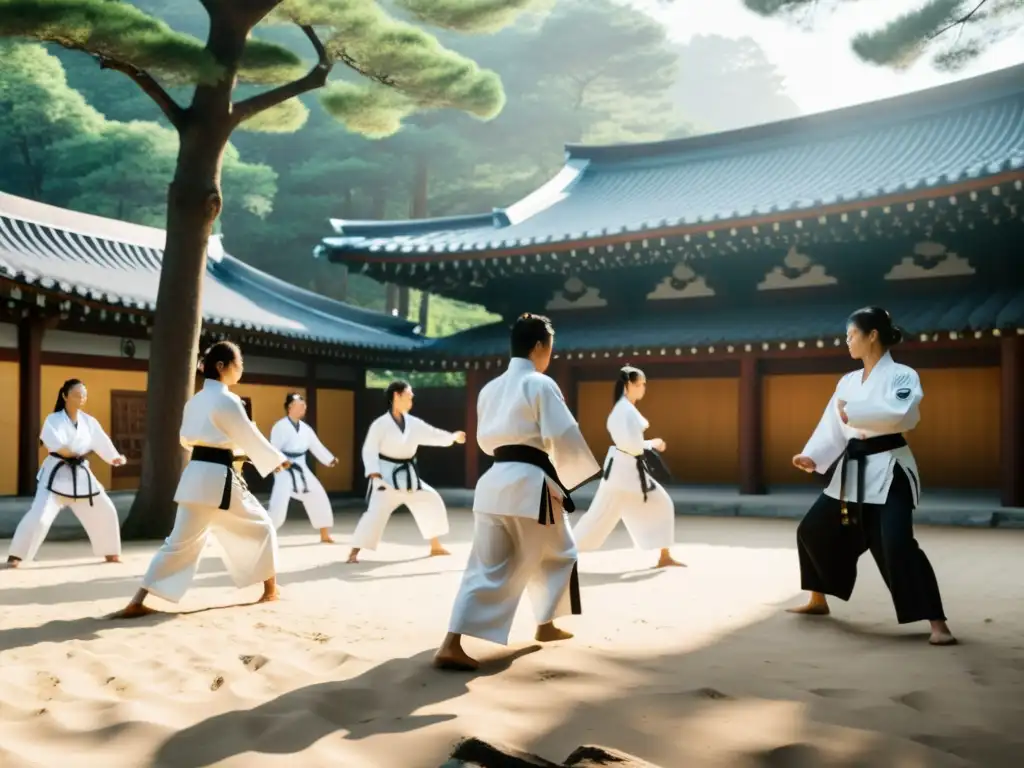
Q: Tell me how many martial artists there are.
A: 7